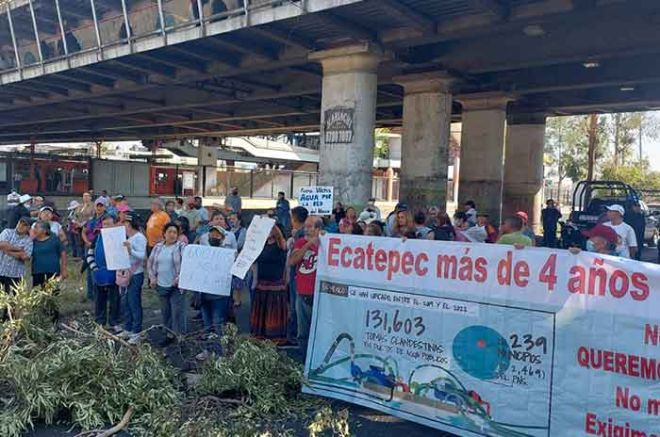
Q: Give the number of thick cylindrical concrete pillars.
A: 4